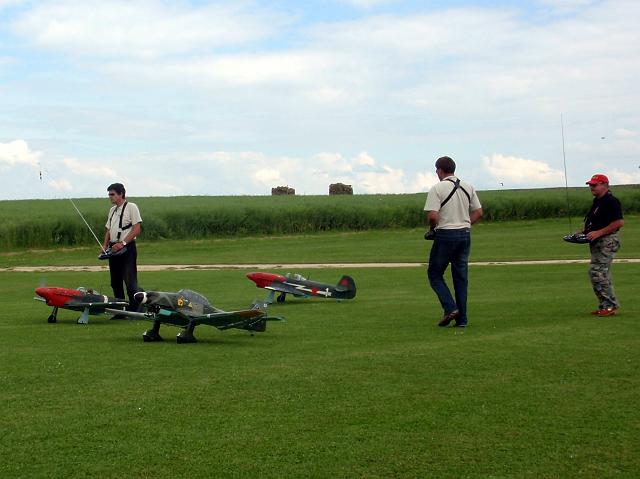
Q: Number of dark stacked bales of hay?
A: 2